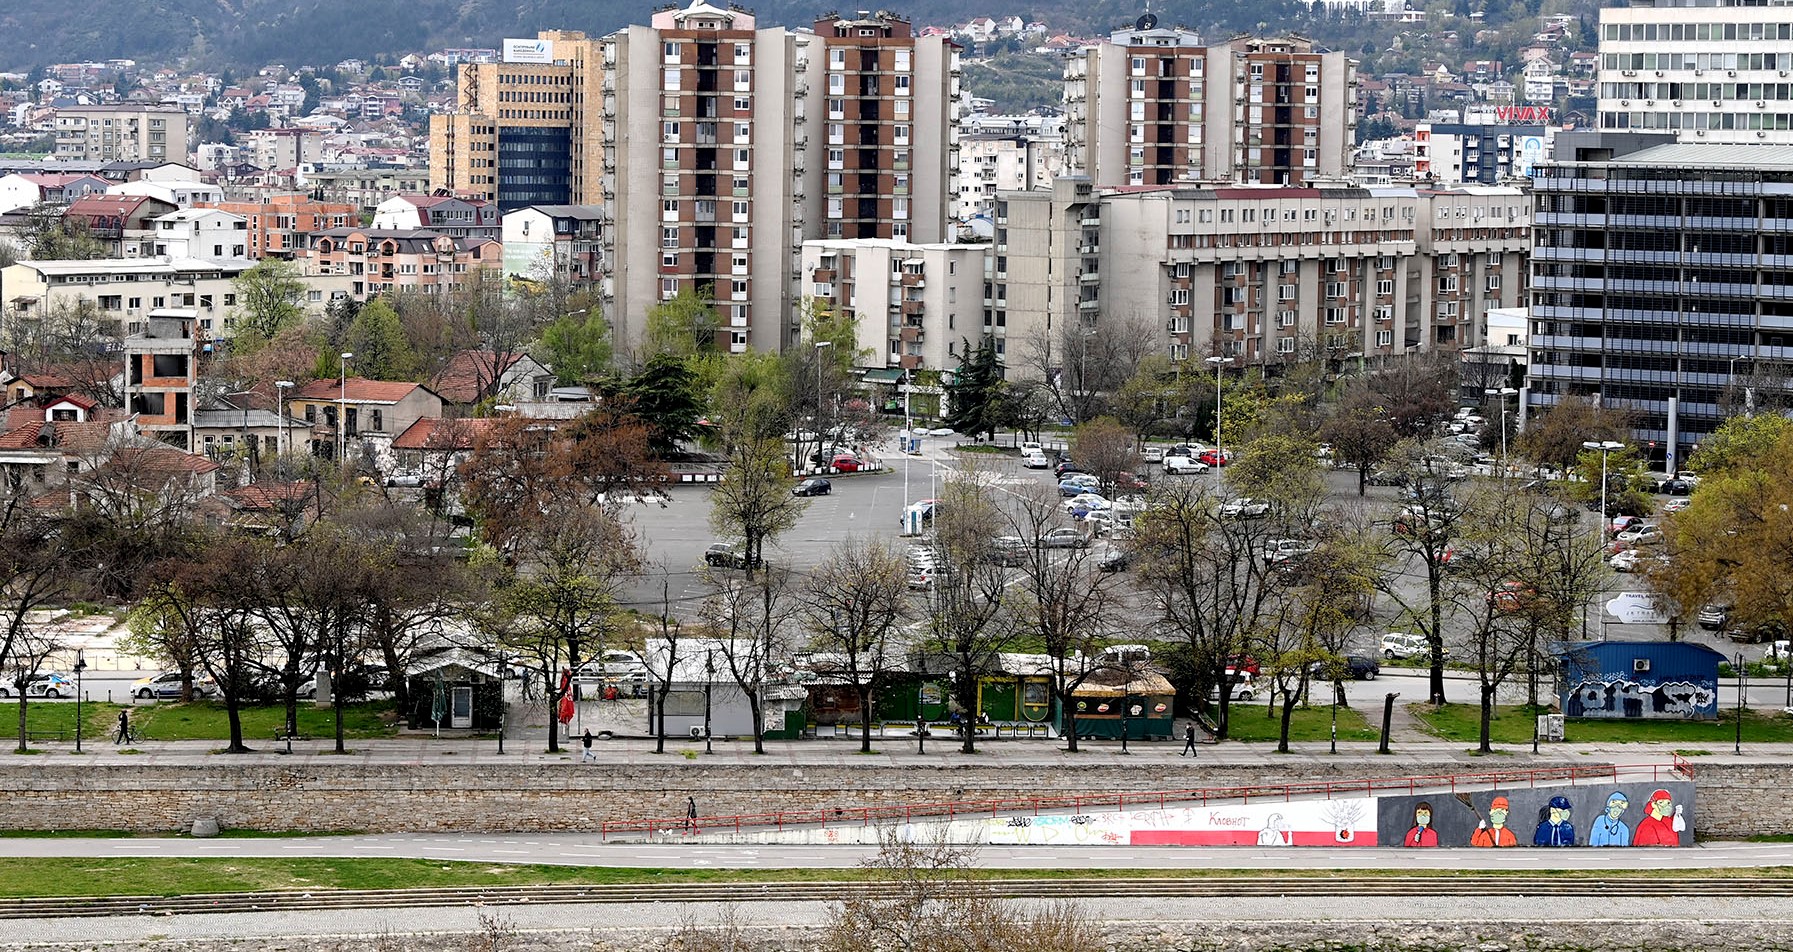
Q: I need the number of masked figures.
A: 5